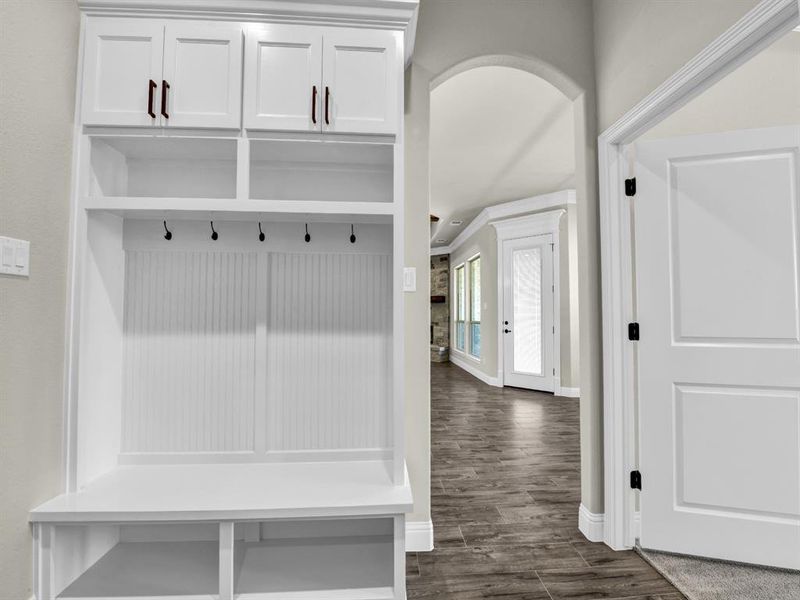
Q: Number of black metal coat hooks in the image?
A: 5